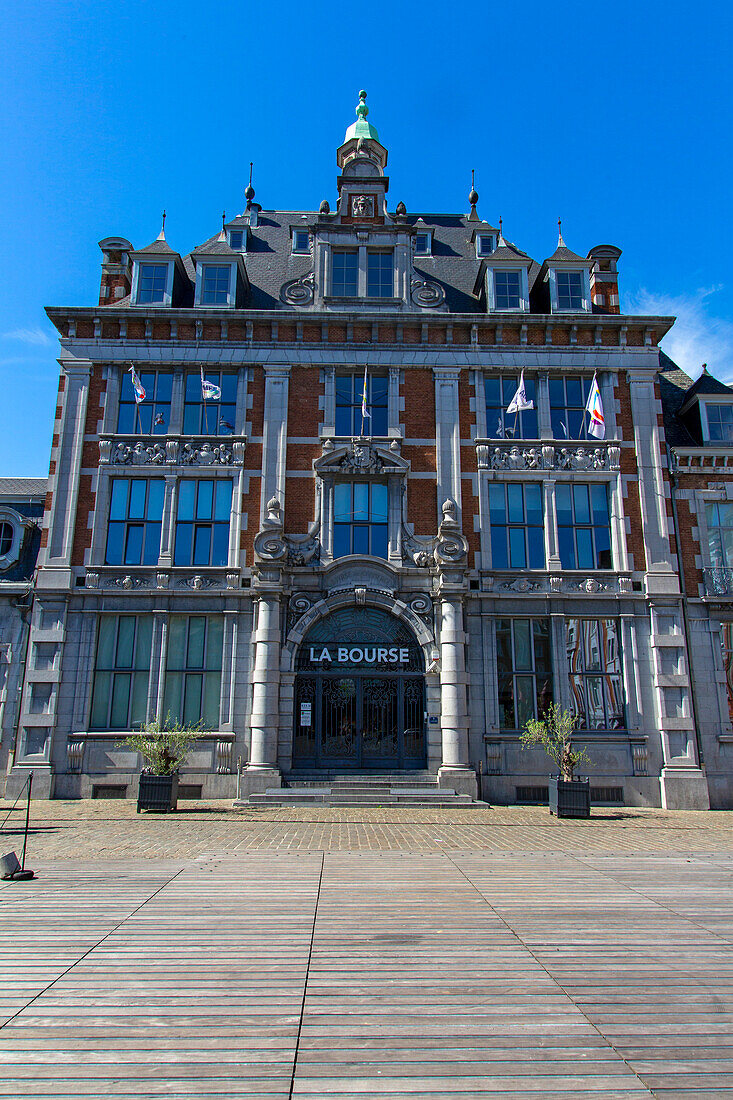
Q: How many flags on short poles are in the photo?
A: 5